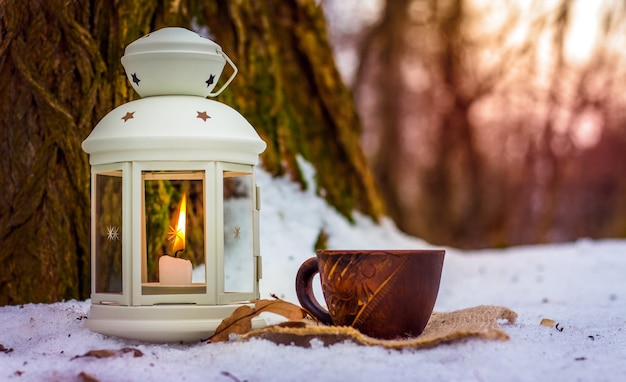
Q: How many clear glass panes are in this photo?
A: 3